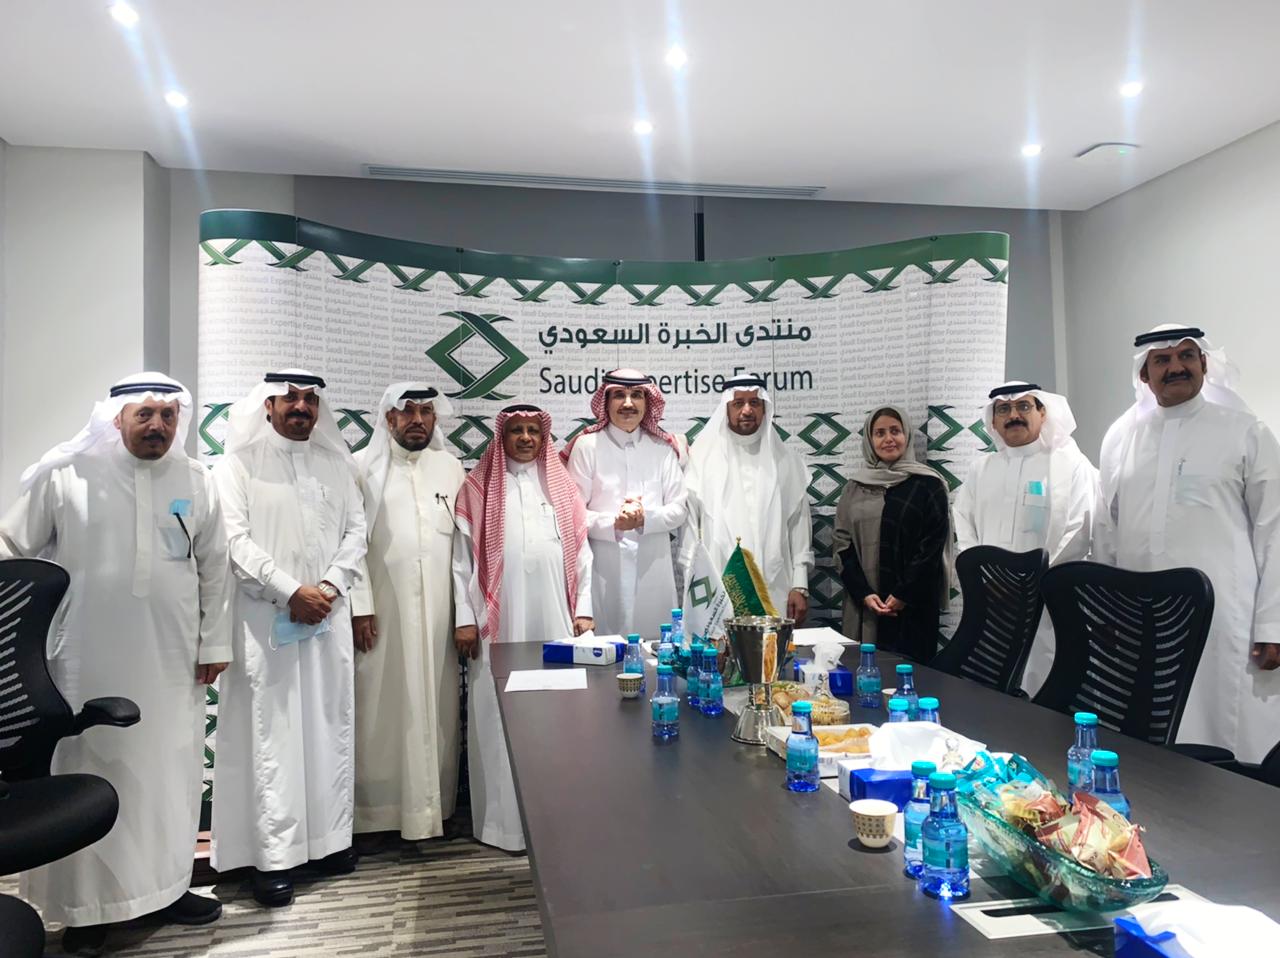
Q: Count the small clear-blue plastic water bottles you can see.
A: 15